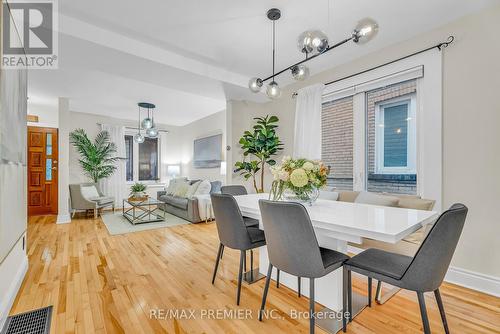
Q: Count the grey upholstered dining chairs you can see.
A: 4